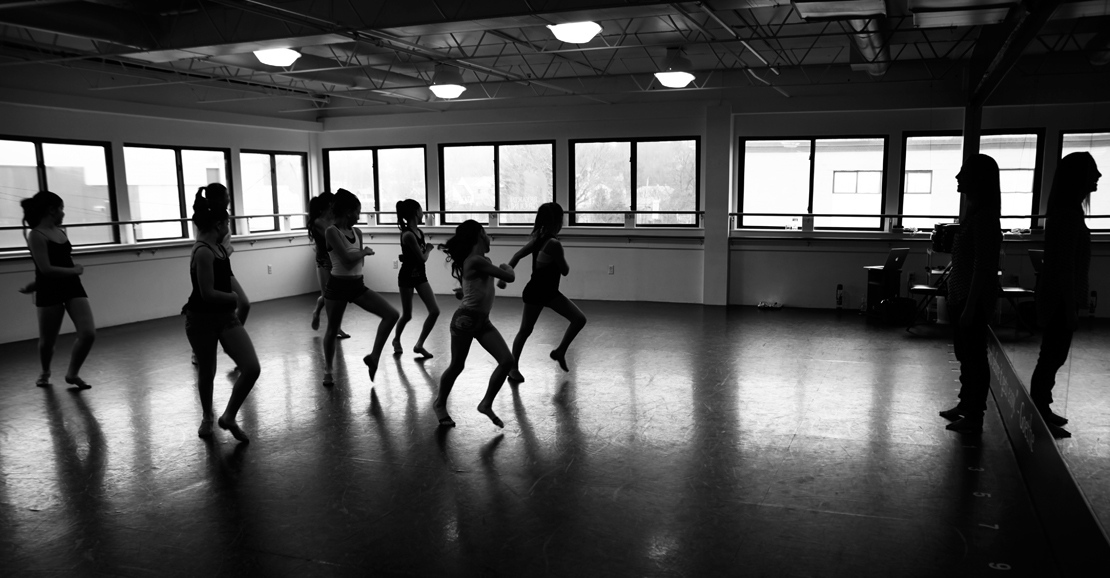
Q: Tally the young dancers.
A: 8